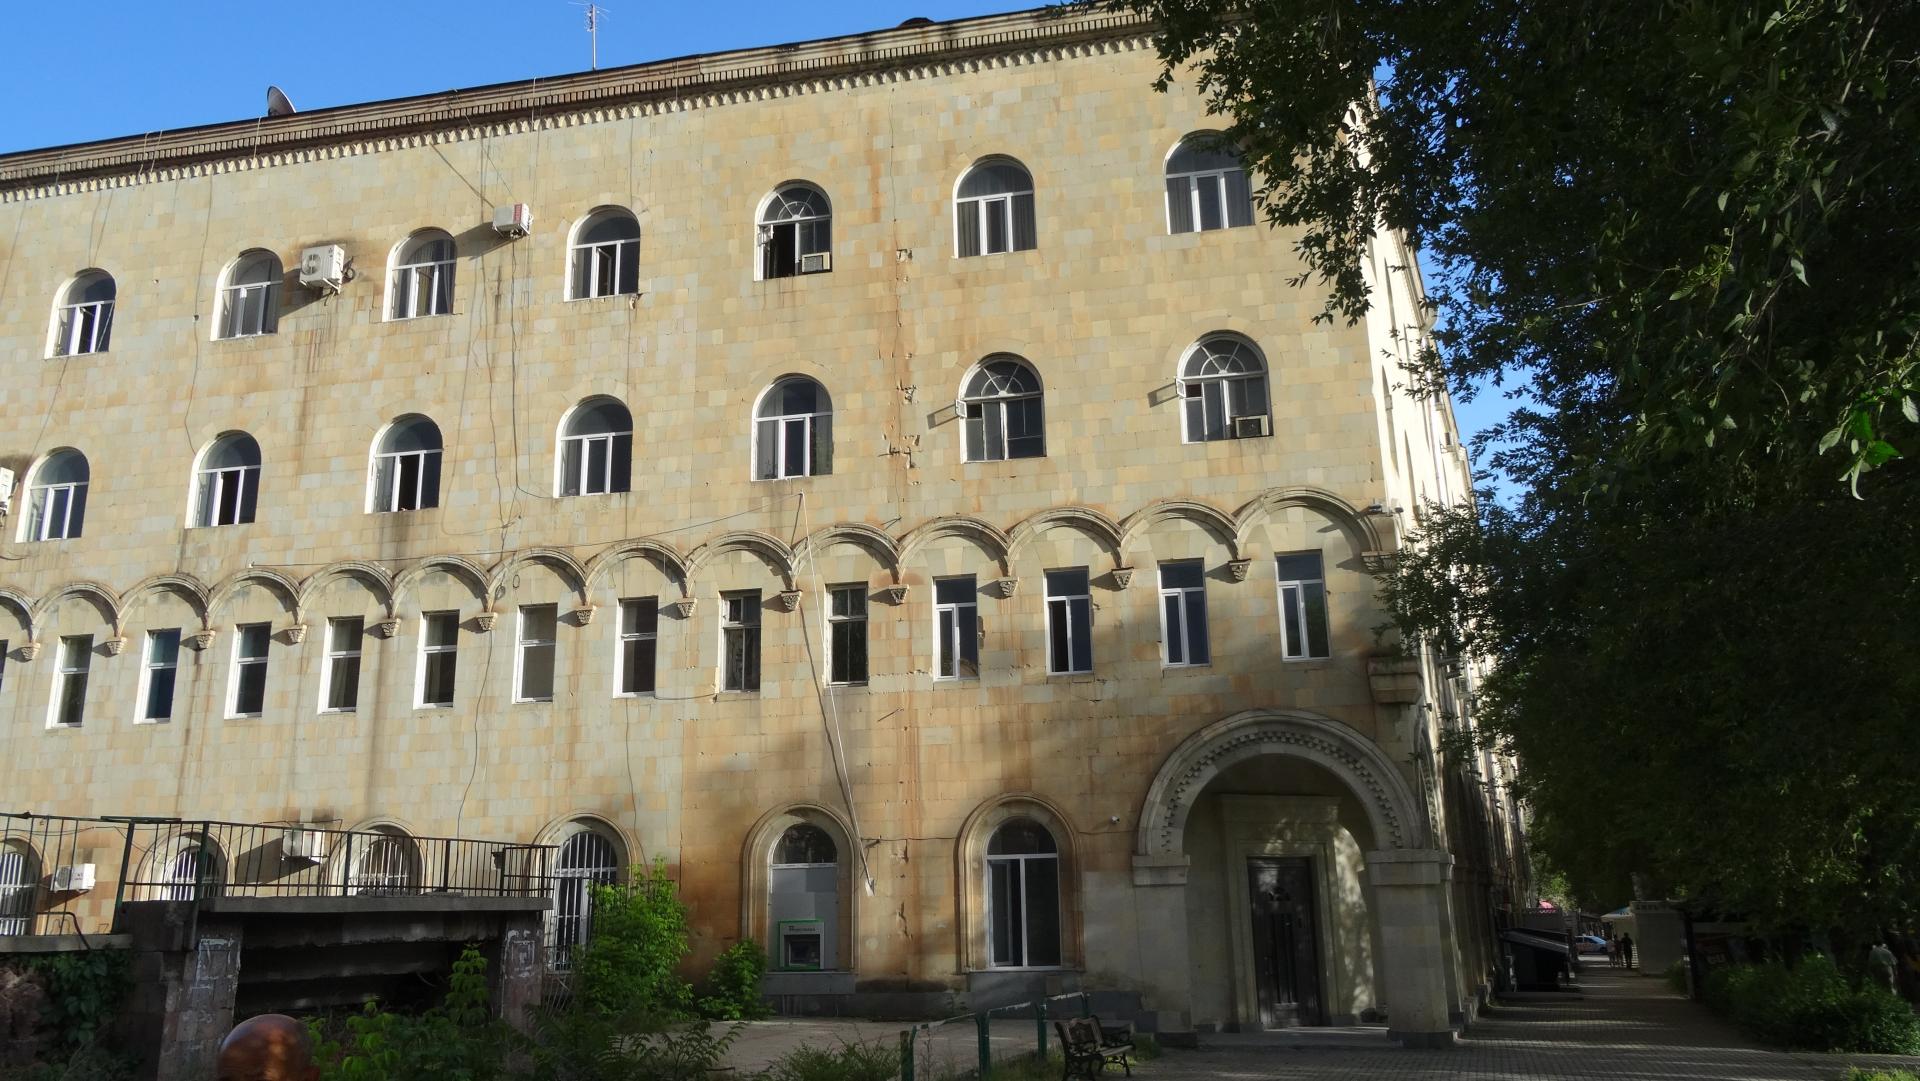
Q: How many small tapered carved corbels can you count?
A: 13